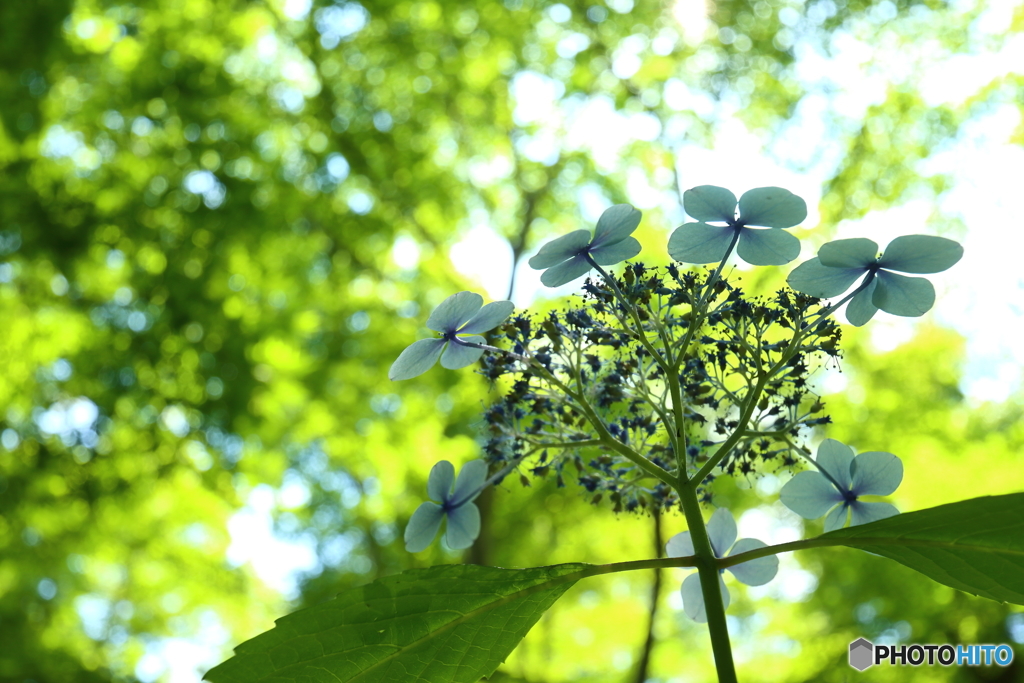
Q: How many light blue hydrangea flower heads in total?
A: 7